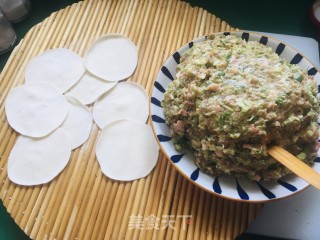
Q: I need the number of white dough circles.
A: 8